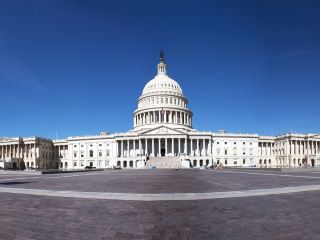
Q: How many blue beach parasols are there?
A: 0